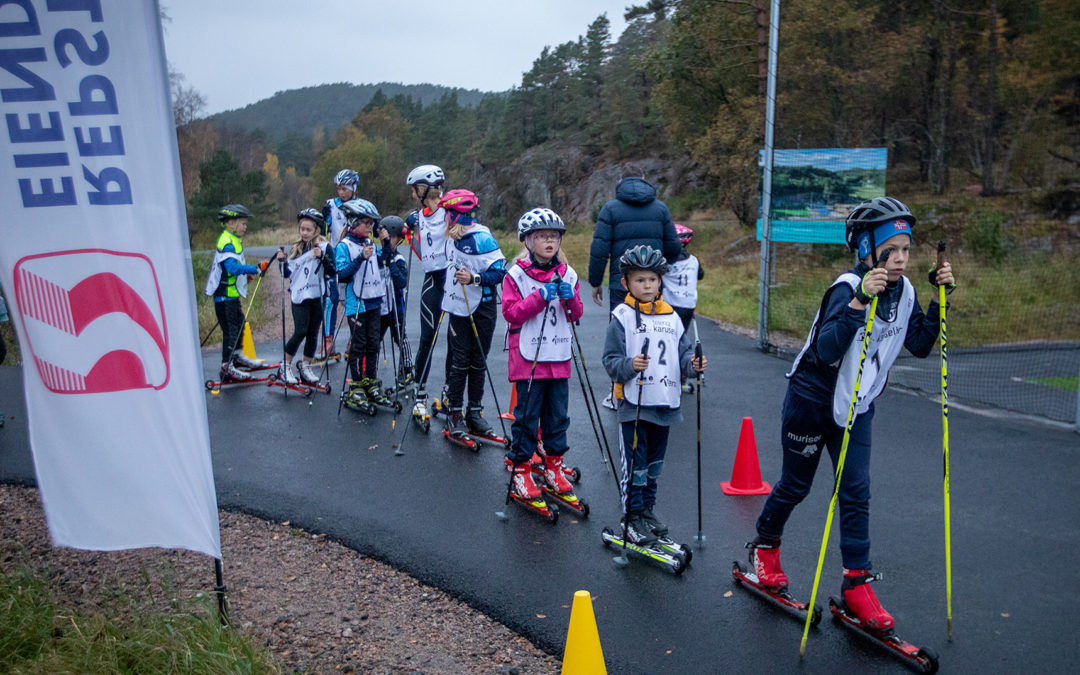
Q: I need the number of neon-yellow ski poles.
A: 2